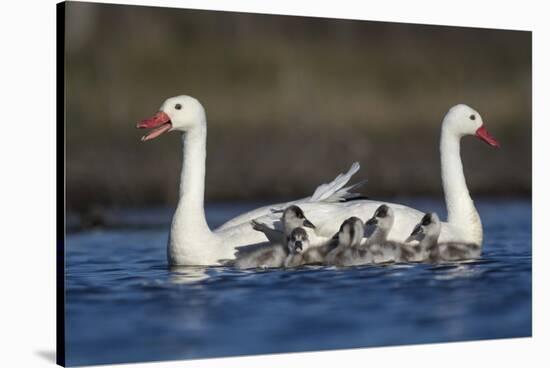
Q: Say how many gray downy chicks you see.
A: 5